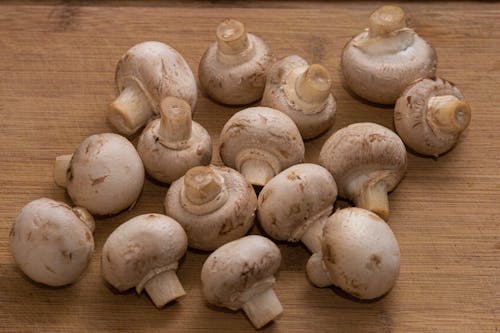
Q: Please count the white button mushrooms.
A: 15